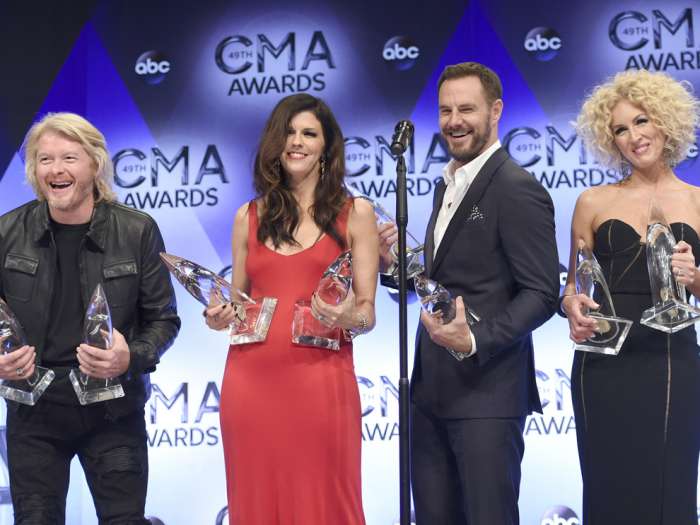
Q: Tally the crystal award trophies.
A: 8